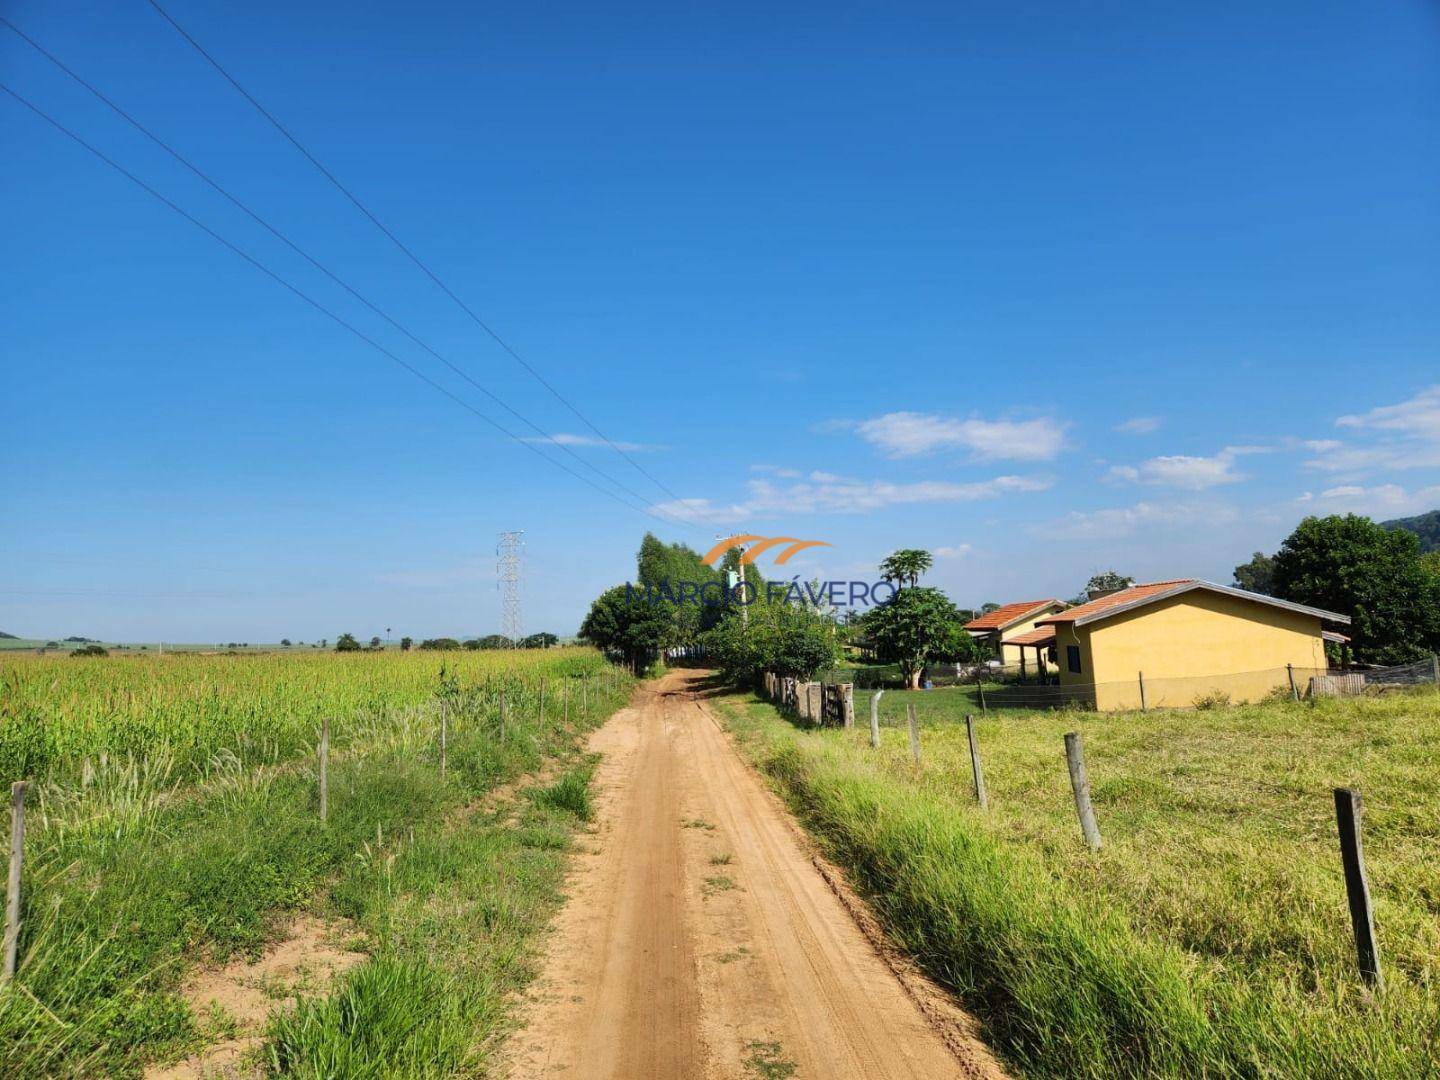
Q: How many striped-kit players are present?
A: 0